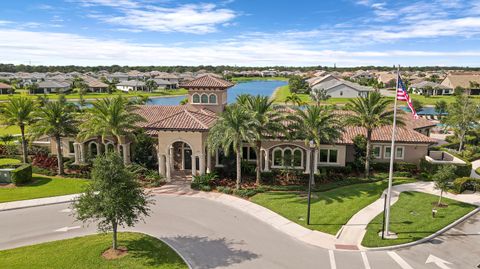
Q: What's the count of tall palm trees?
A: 7